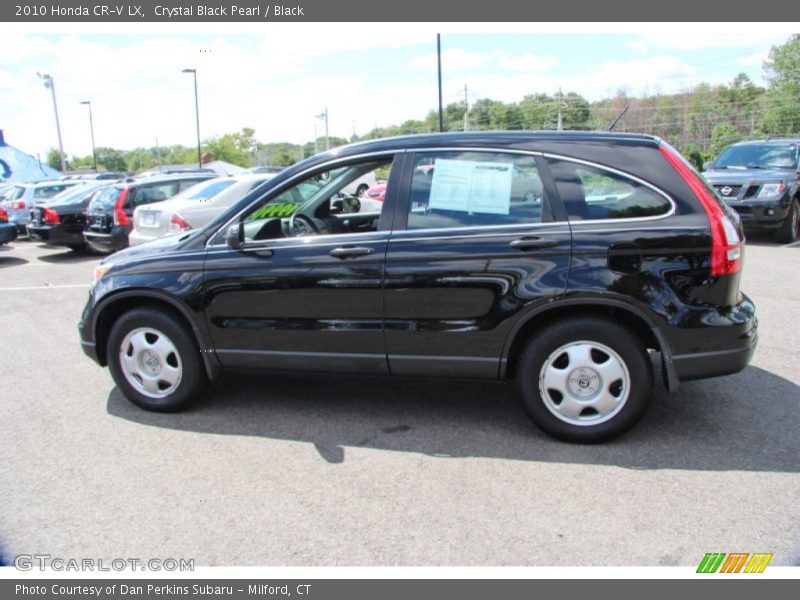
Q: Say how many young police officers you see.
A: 0